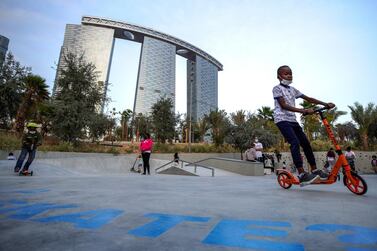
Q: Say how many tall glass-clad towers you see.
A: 3